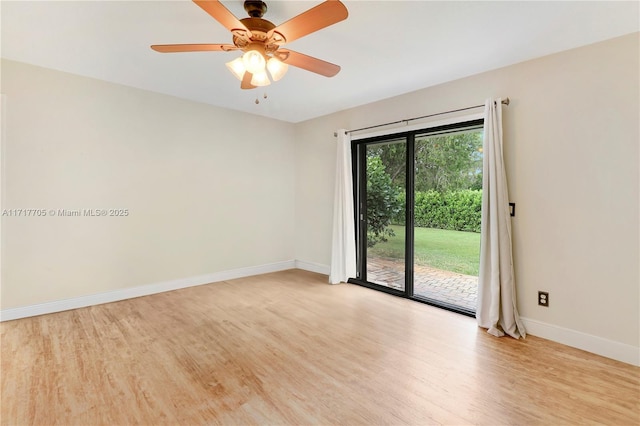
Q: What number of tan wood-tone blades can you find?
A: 5